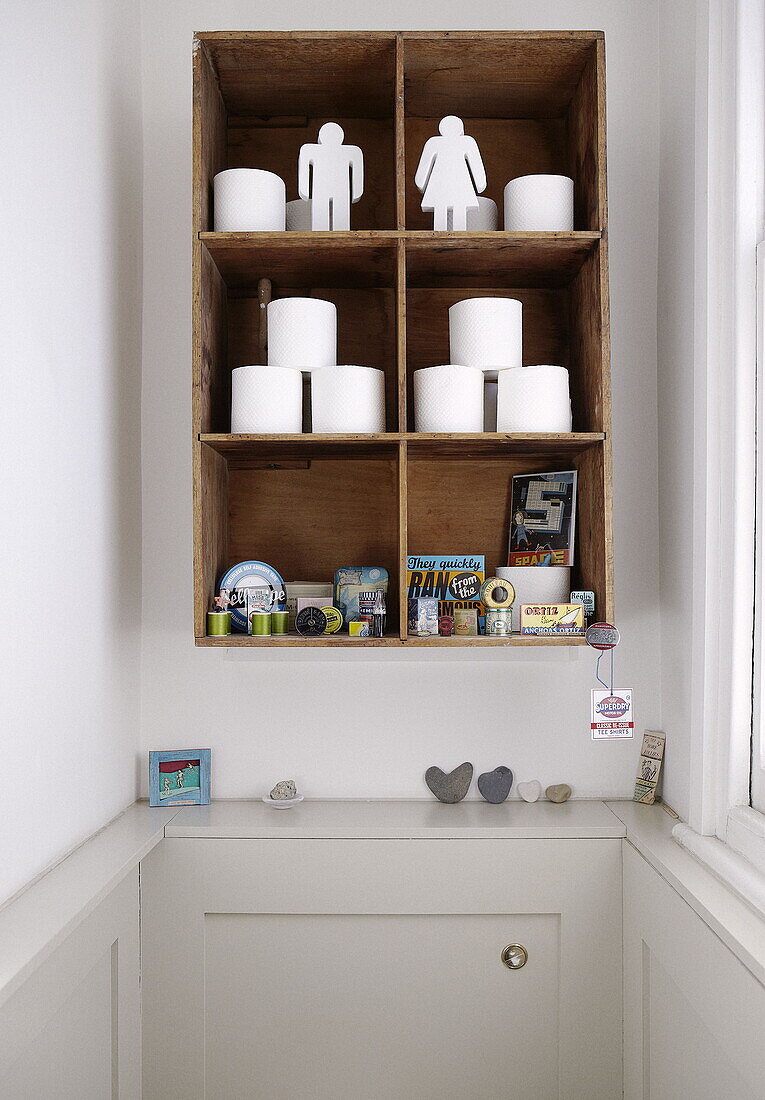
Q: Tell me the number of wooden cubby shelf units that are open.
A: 6